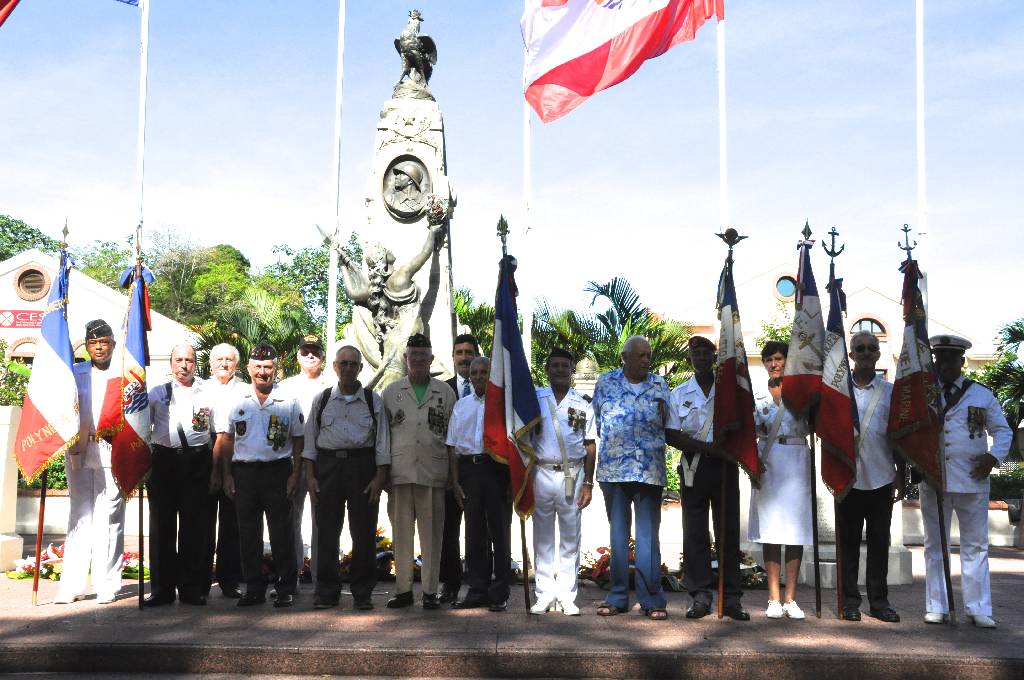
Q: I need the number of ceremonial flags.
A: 7